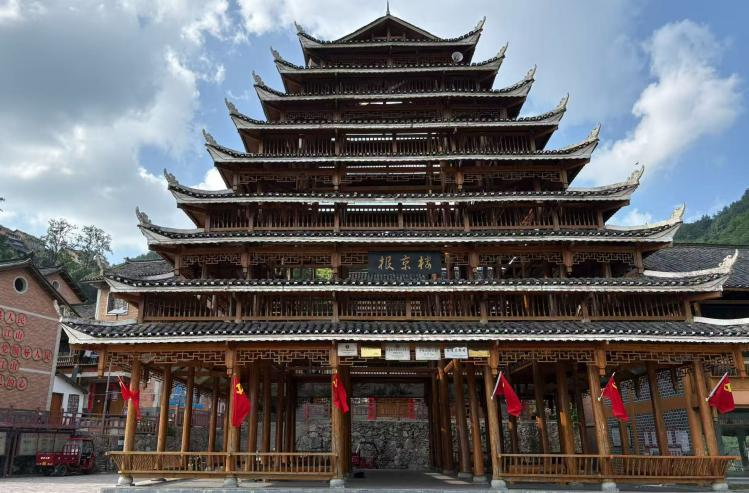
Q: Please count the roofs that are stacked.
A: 9